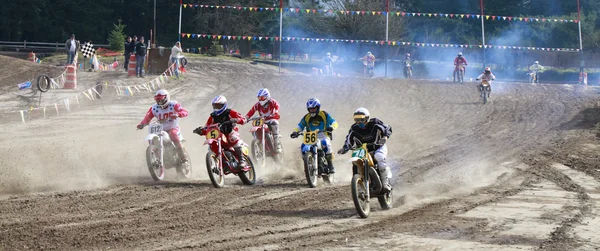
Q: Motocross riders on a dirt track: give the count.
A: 11